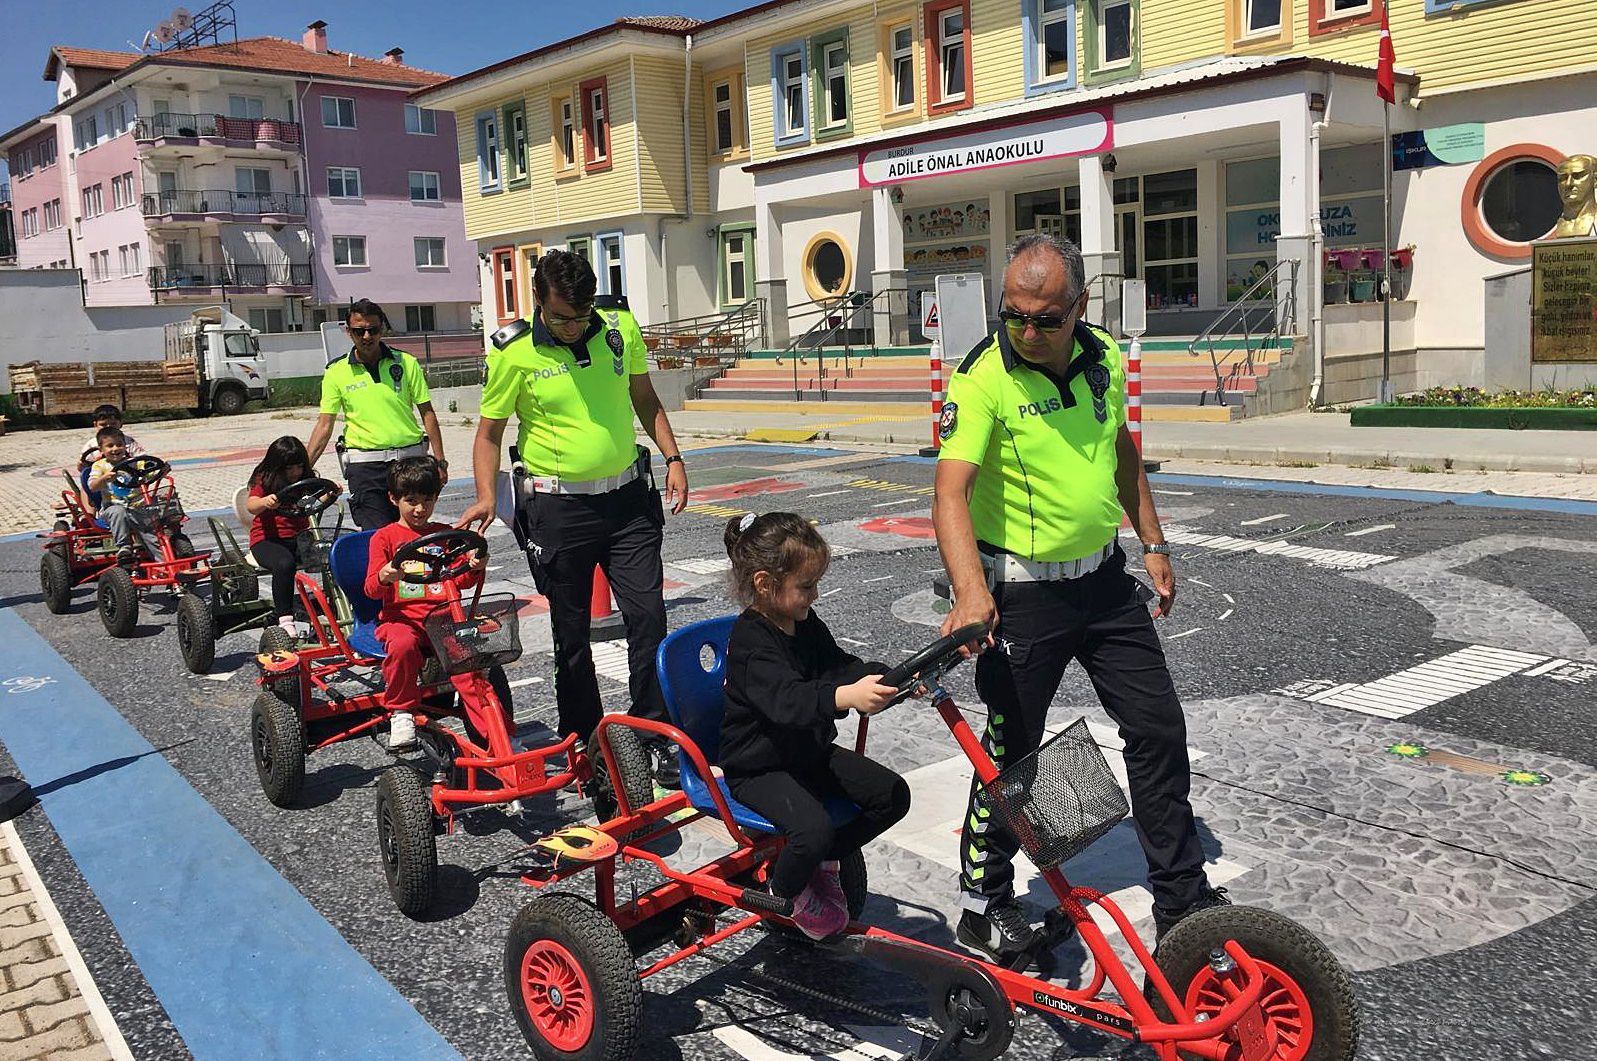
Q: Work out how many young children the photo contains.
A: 5